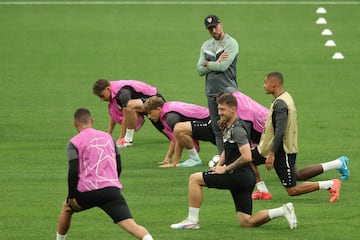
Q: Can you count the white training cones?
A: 5